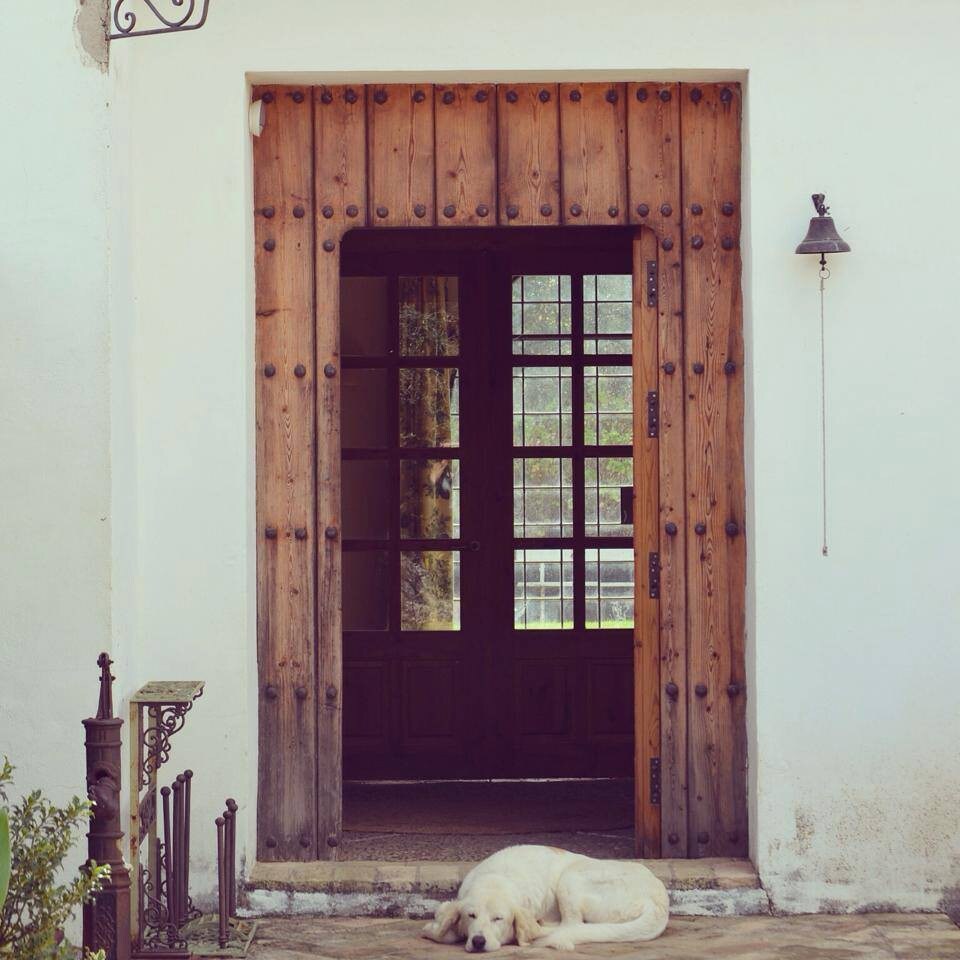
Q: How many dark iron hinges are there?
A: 4